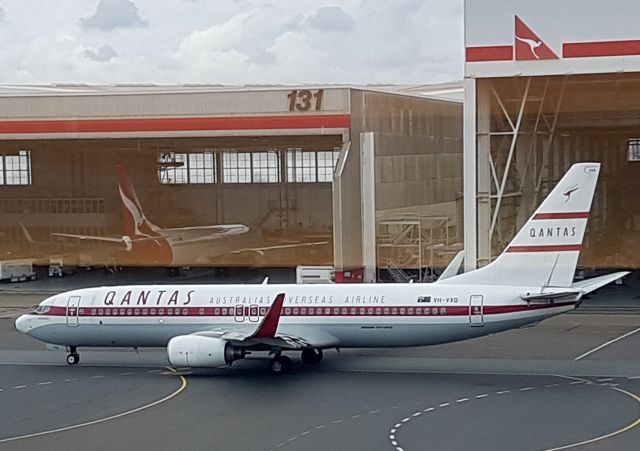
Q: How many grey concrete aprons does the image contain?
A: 1